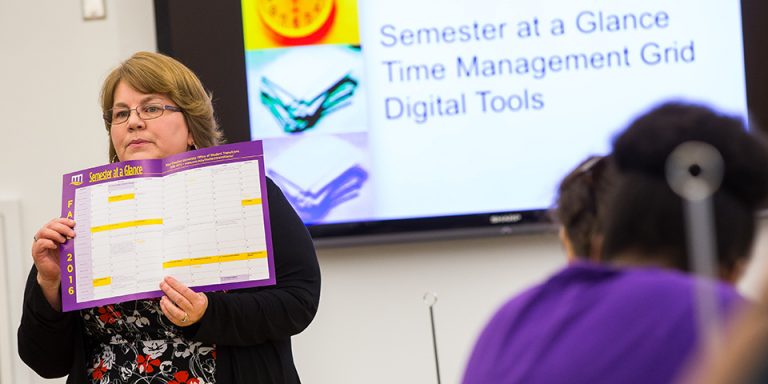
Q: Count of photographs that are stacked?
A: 3